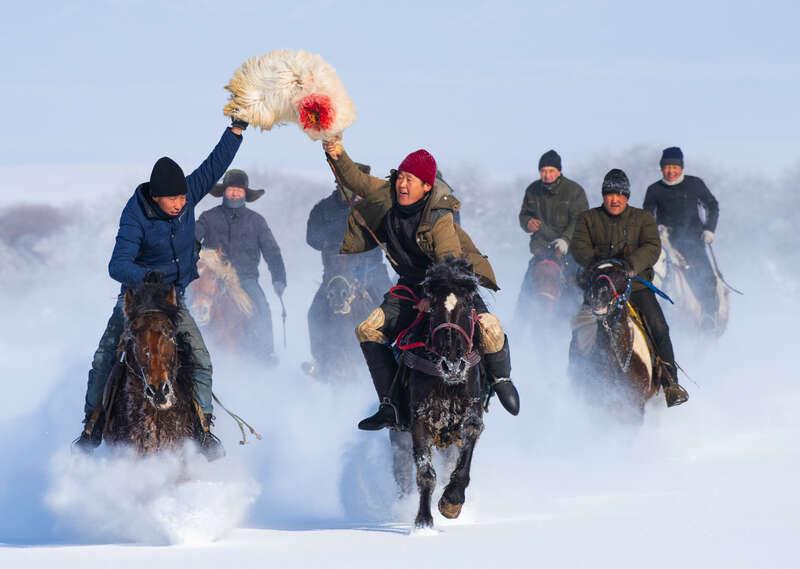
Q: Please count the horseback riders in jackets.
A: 7